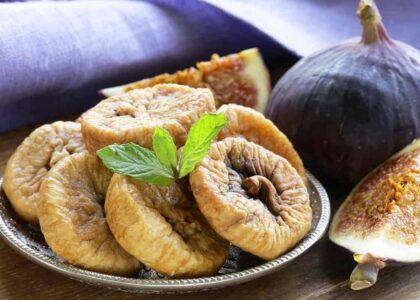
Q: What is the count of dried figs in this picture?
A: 6